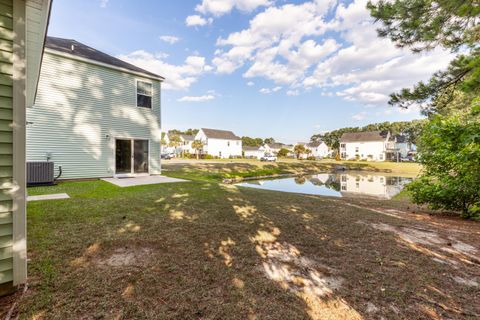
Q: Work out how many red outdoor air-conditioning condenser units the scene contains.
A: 0